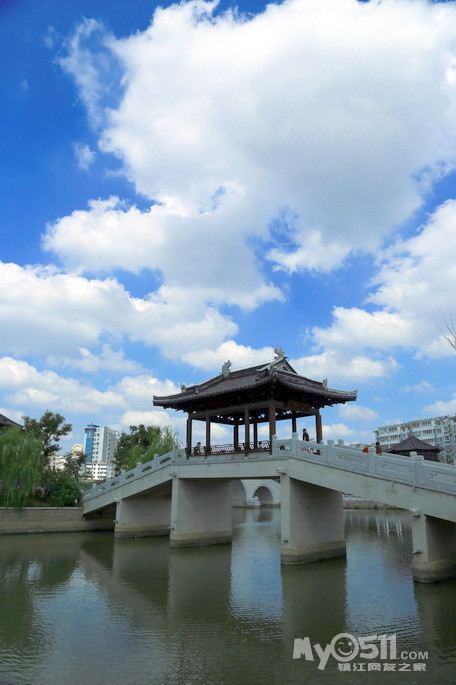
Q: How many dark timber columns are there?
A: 8